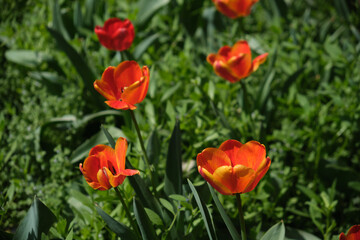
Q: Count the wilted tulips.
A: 0